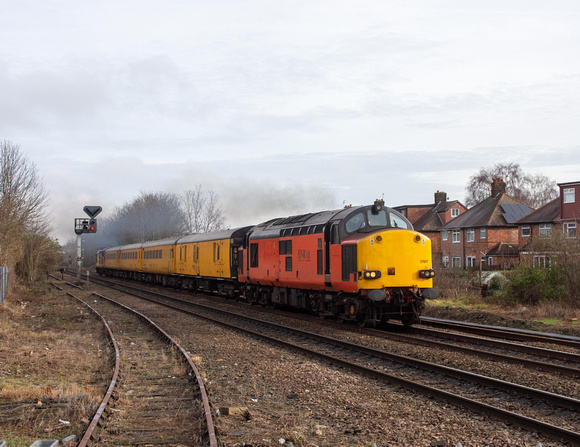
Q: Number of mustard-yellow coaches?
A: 4